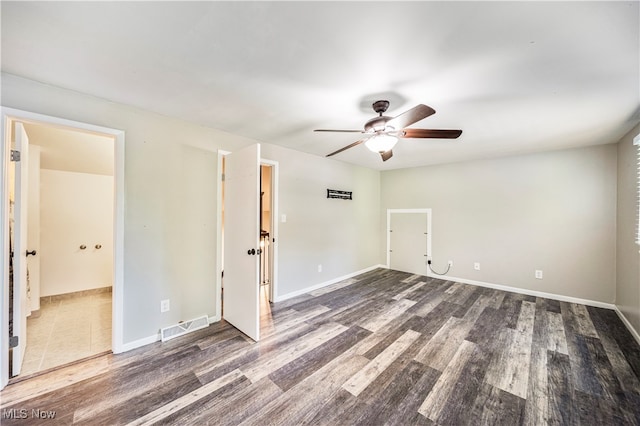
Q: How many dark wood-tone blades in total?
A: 5